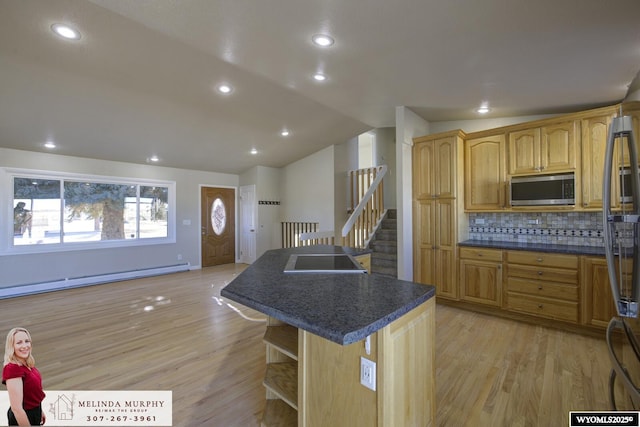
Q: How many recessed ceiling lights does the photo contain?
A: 9